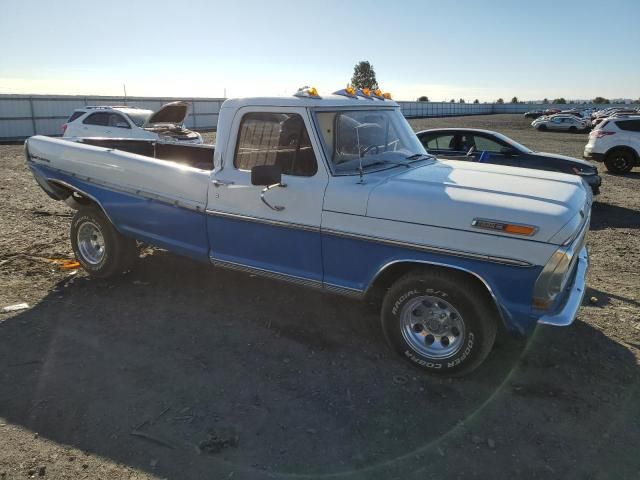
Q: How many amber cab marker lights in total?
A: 5